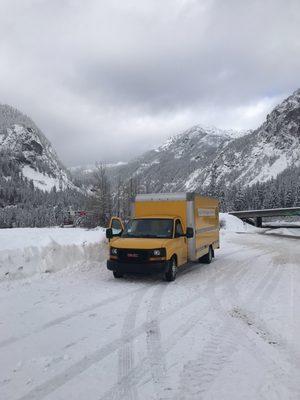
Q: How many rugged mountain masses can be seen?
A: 3